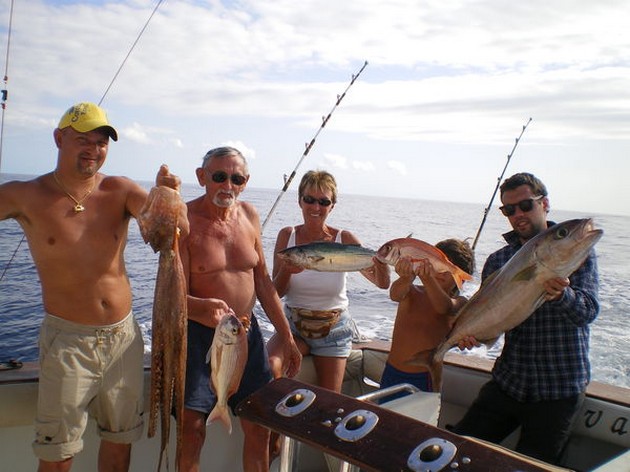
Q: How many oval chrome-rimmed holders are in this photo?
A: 3